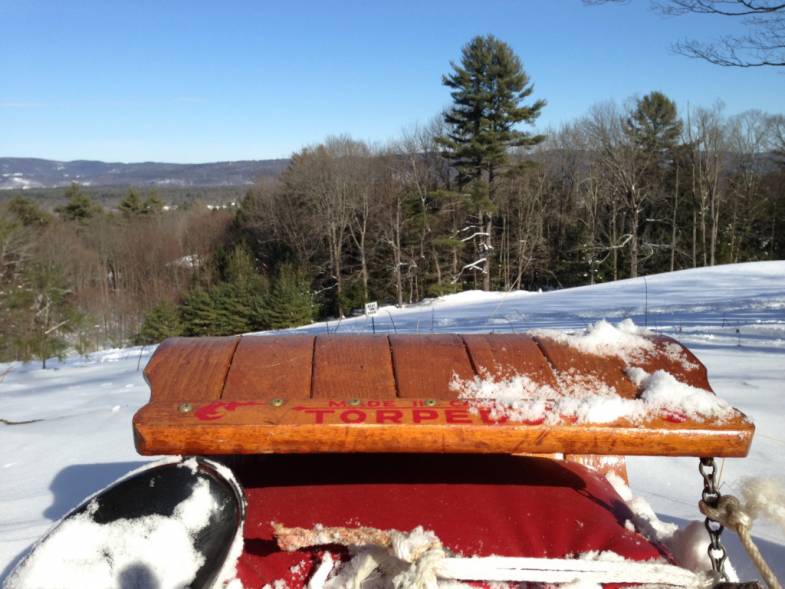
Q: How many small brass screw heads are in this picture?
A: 4